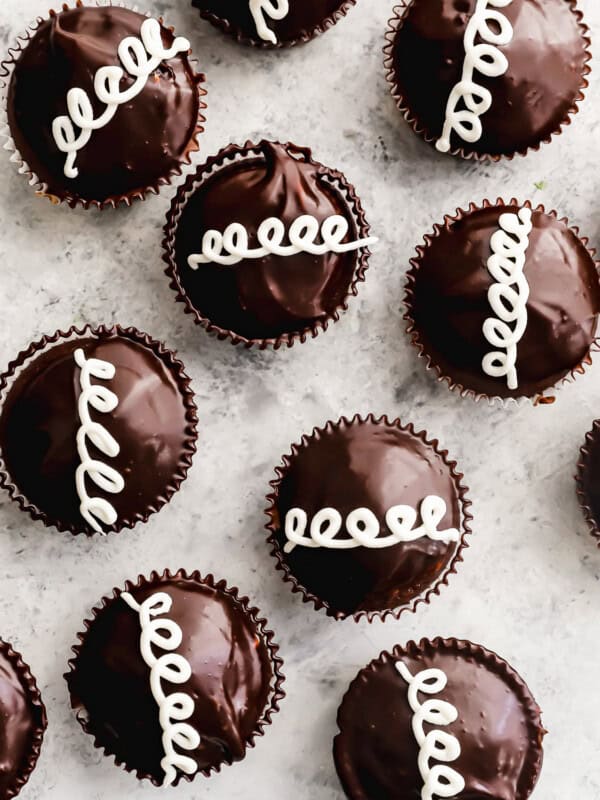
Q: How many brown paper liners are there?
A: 11